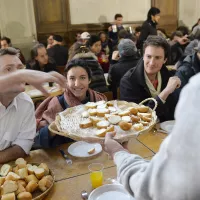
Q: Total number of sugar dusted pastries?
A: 0